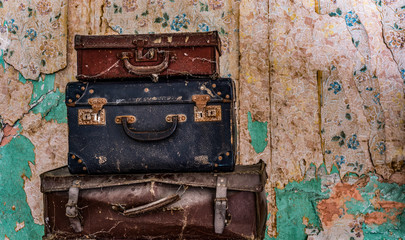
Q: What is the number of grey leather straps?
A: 2